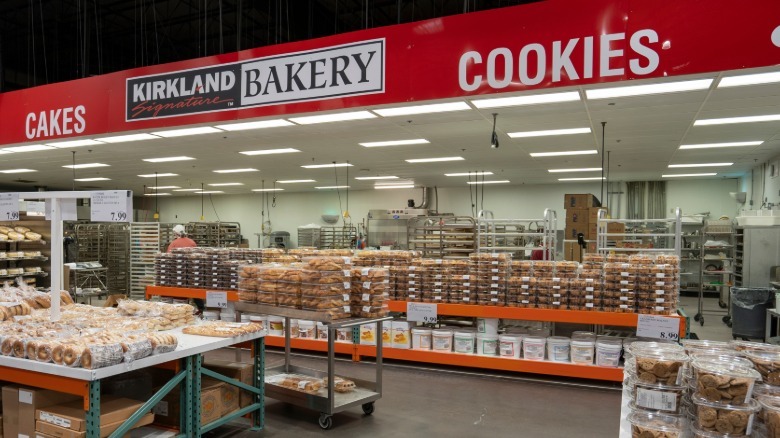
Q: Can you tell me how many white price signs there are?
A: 5